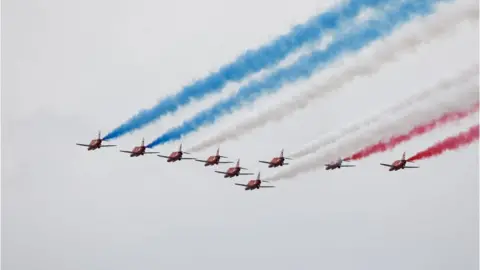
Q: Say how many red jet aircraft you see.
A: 9